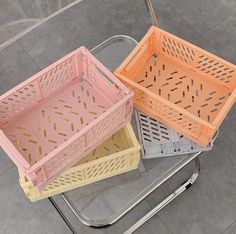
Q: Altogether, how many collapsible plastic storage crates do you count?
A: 4